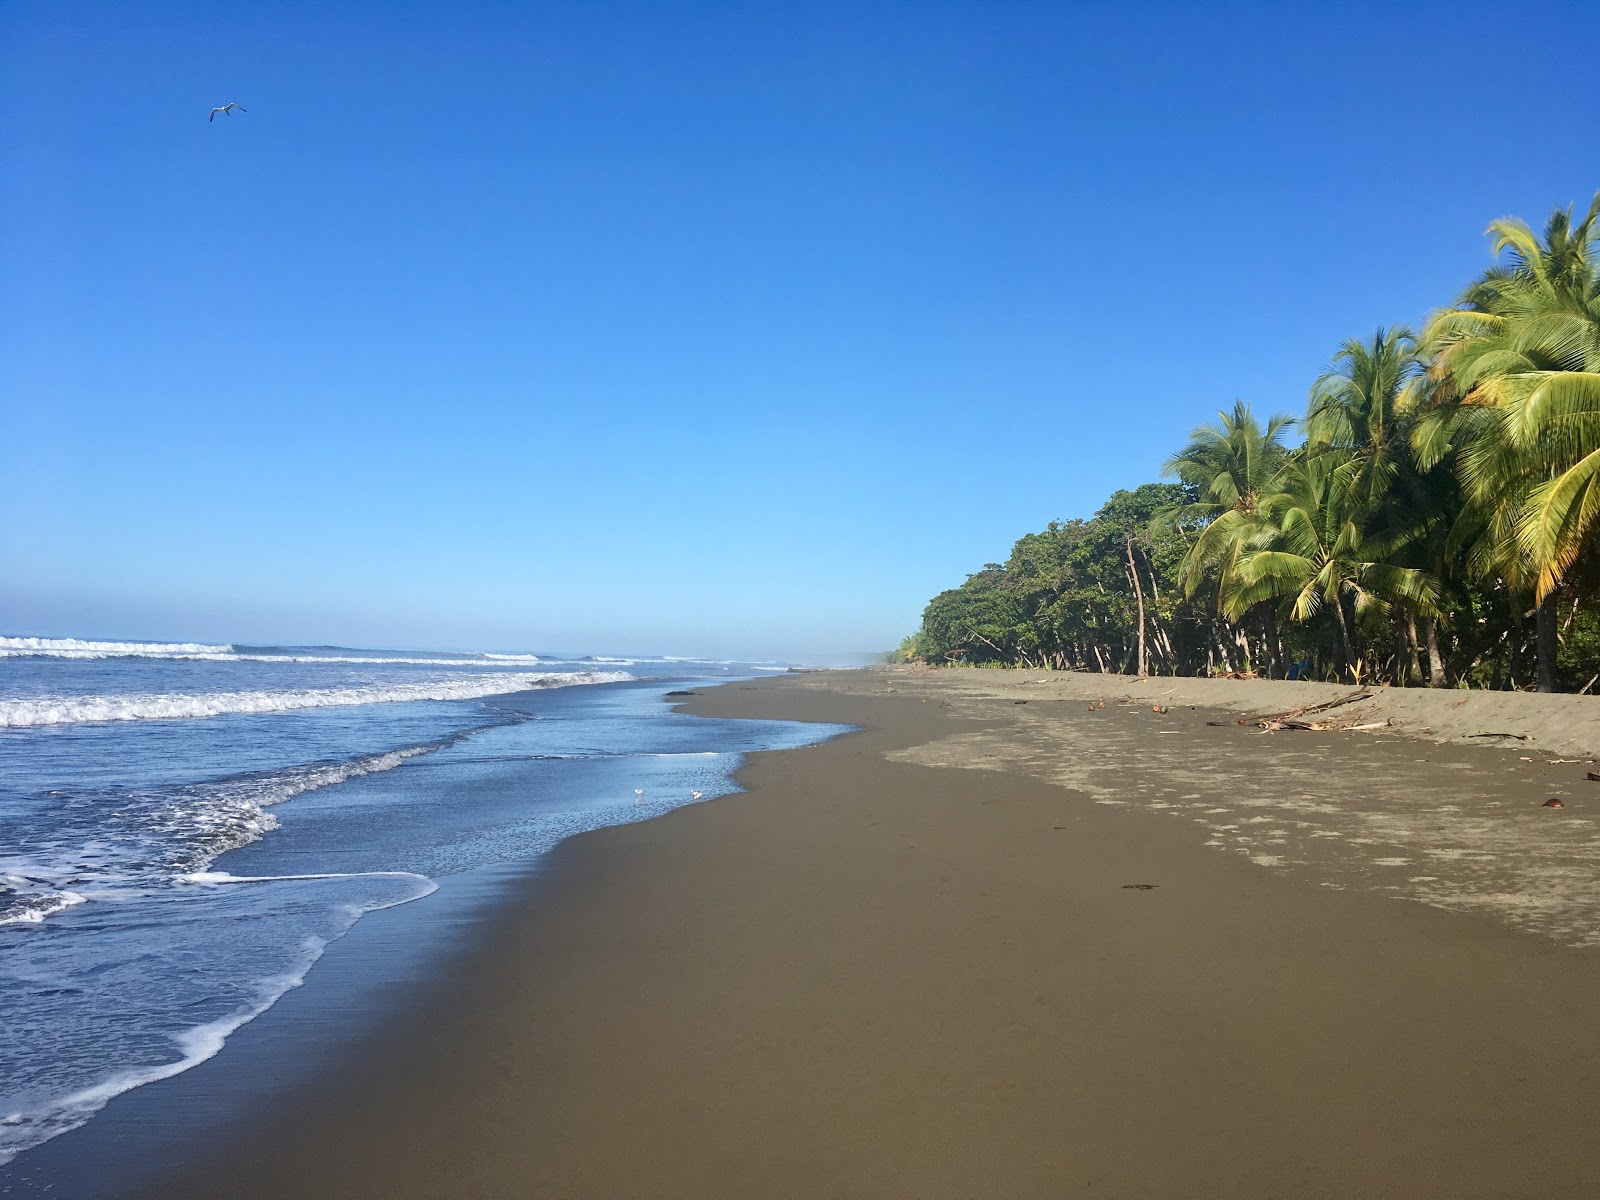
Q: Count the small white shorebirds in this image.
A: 2